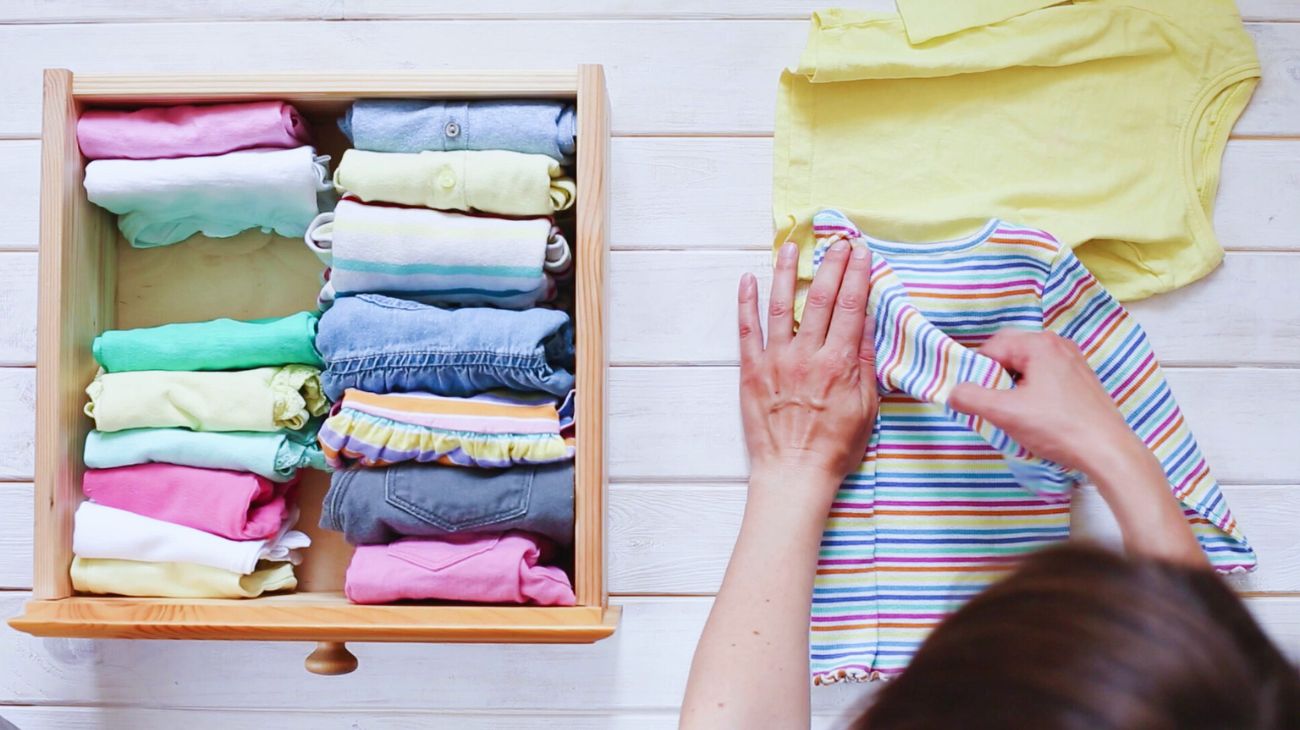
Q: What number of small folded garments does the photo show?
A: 15